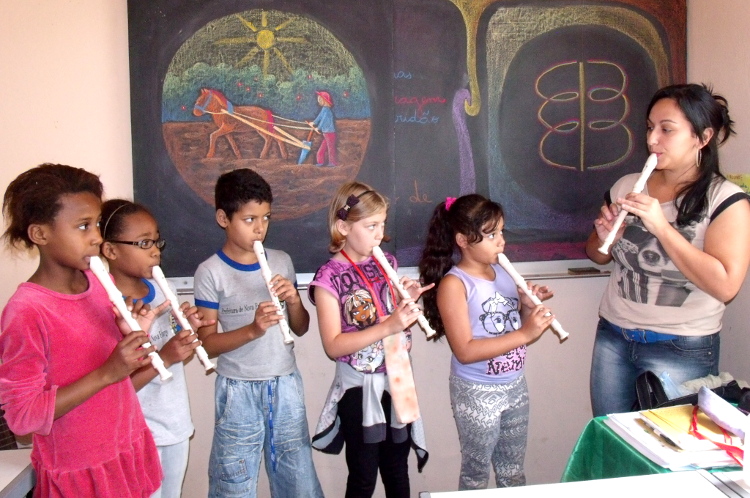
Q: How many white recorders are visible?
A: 6